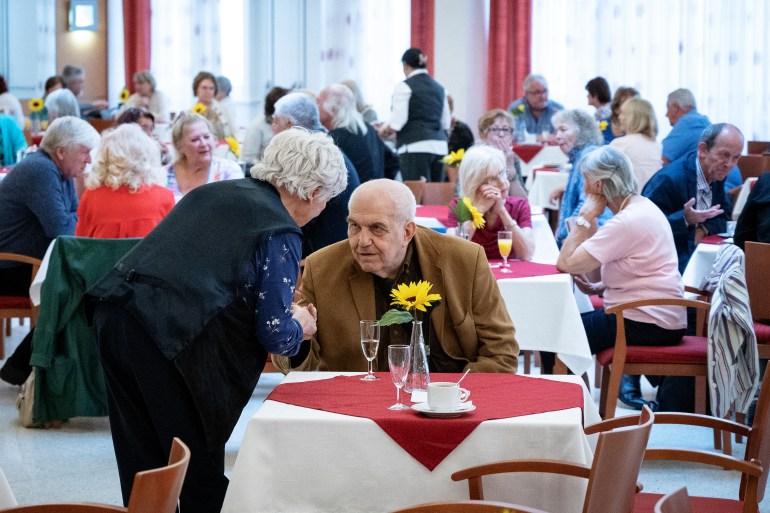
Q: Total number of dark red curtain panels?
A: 3